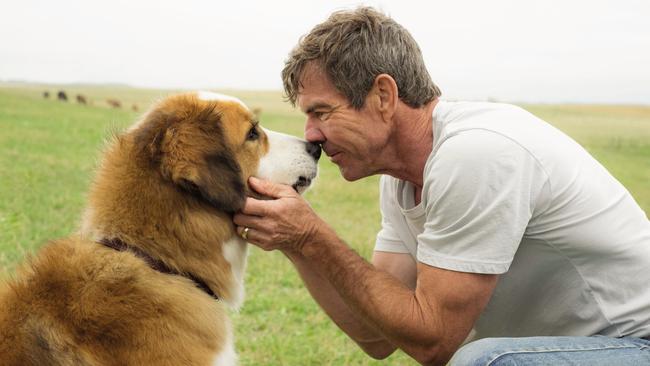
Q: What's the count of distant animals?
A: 5